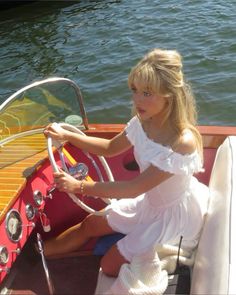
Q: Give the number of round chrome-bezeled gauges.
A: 4